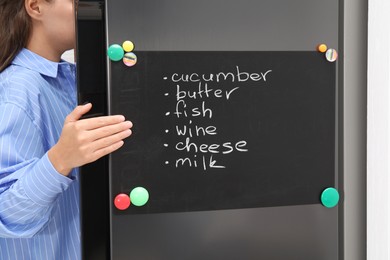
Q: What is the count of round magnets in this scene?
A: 8